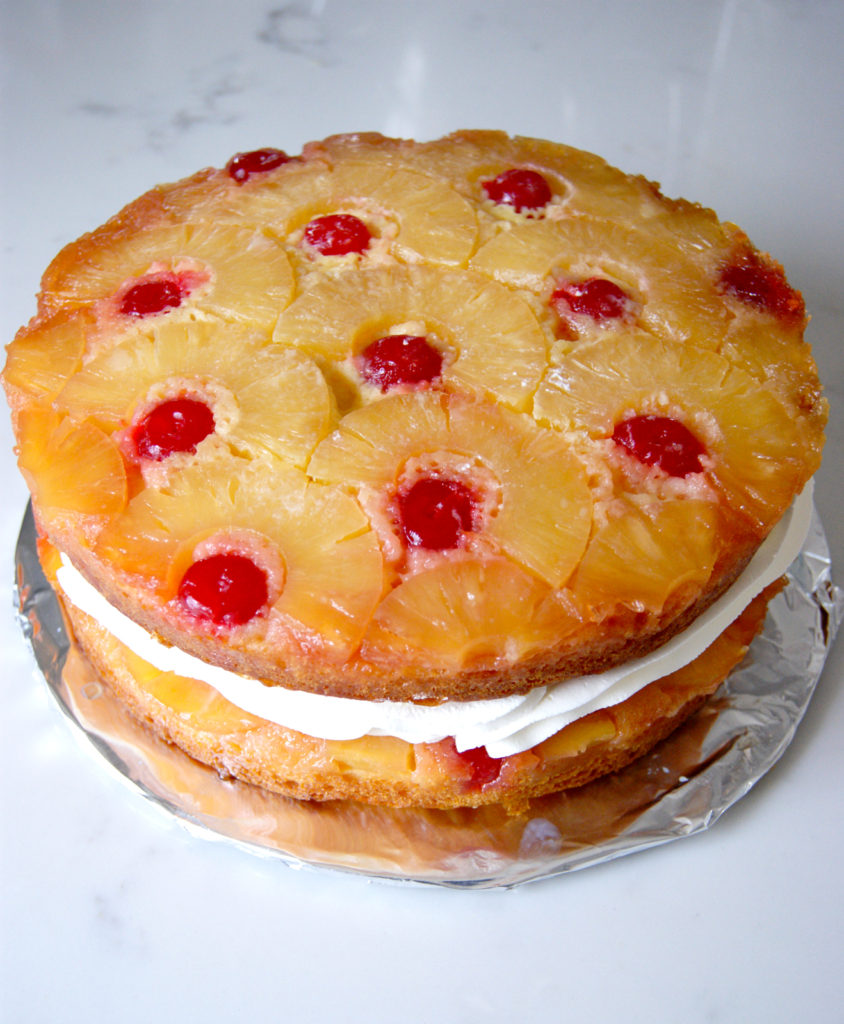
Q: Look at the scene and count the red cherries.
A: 12